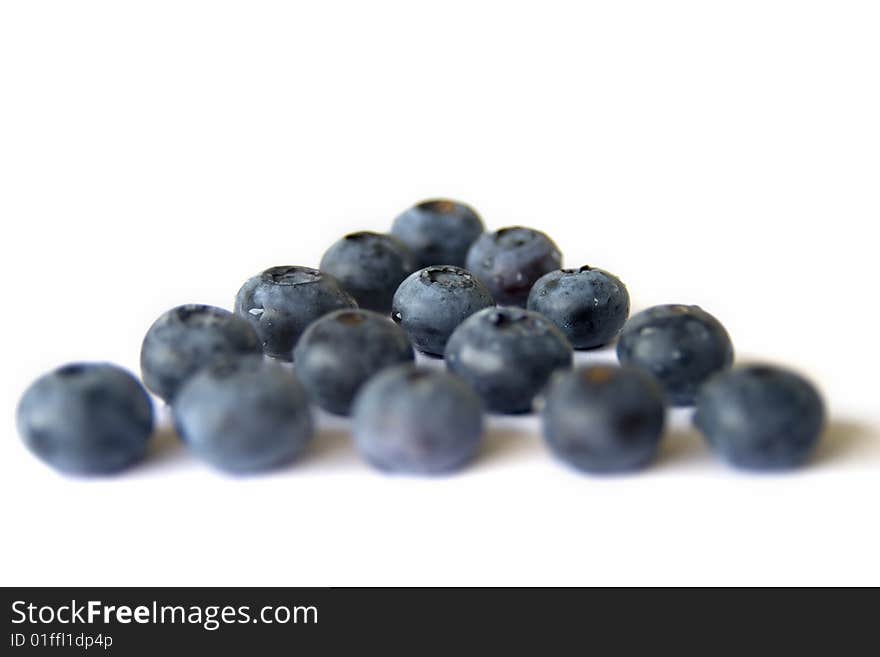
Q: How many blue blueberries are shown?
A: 15